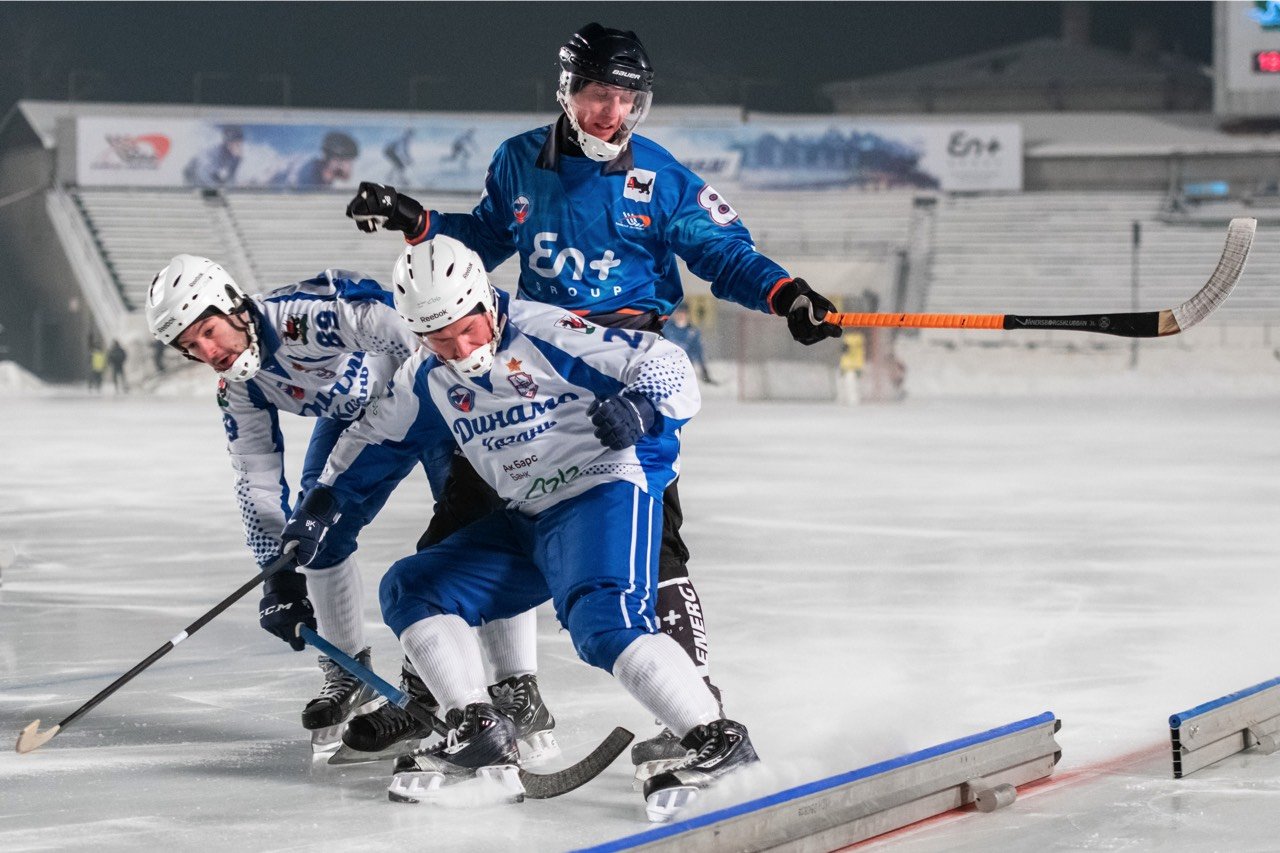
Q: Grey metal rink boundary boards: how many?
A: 2